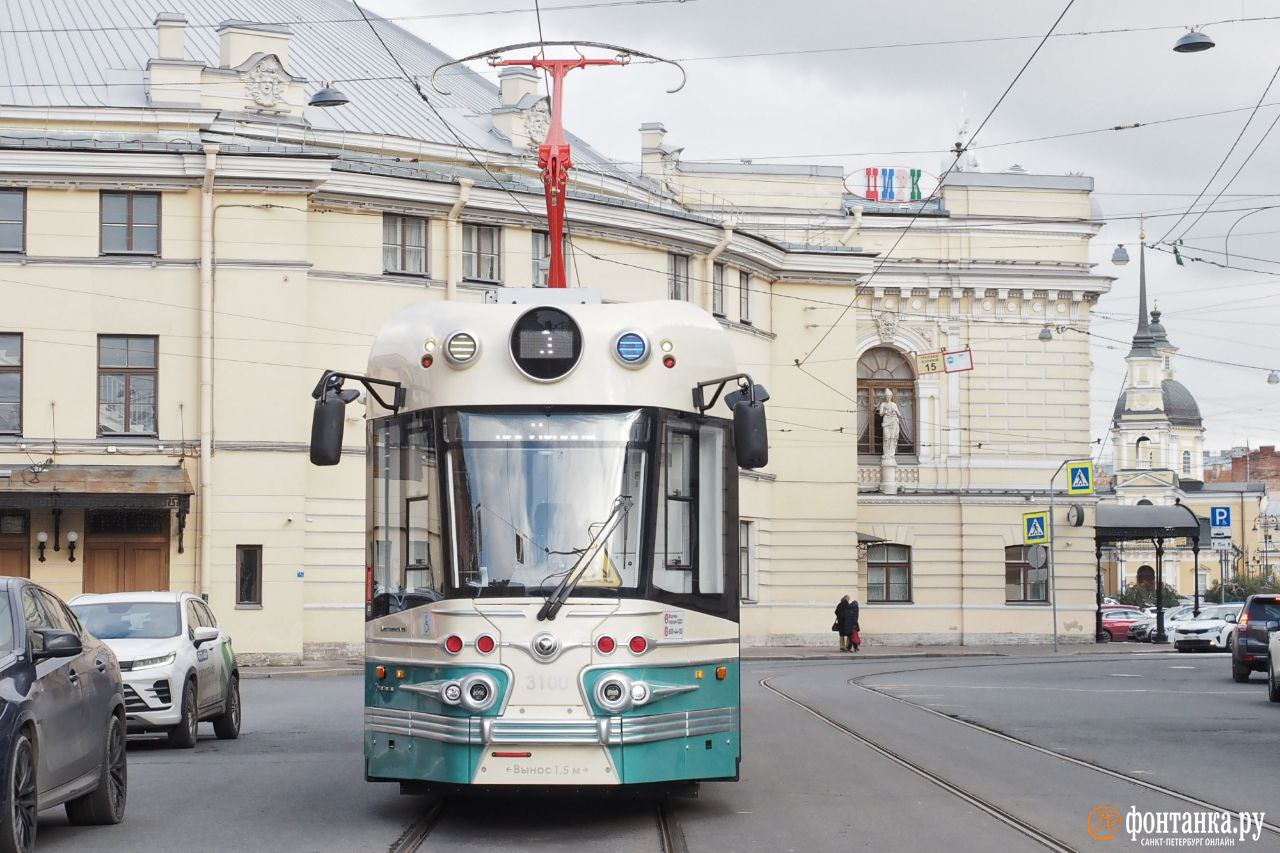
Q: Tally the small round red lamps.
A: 6